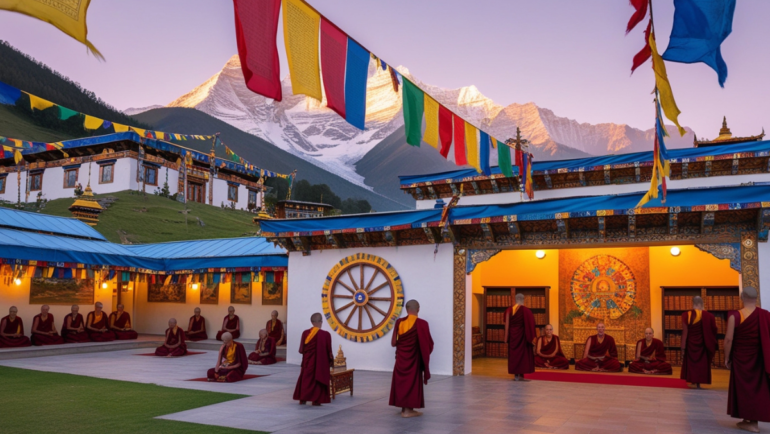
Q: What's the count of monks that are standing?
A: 5